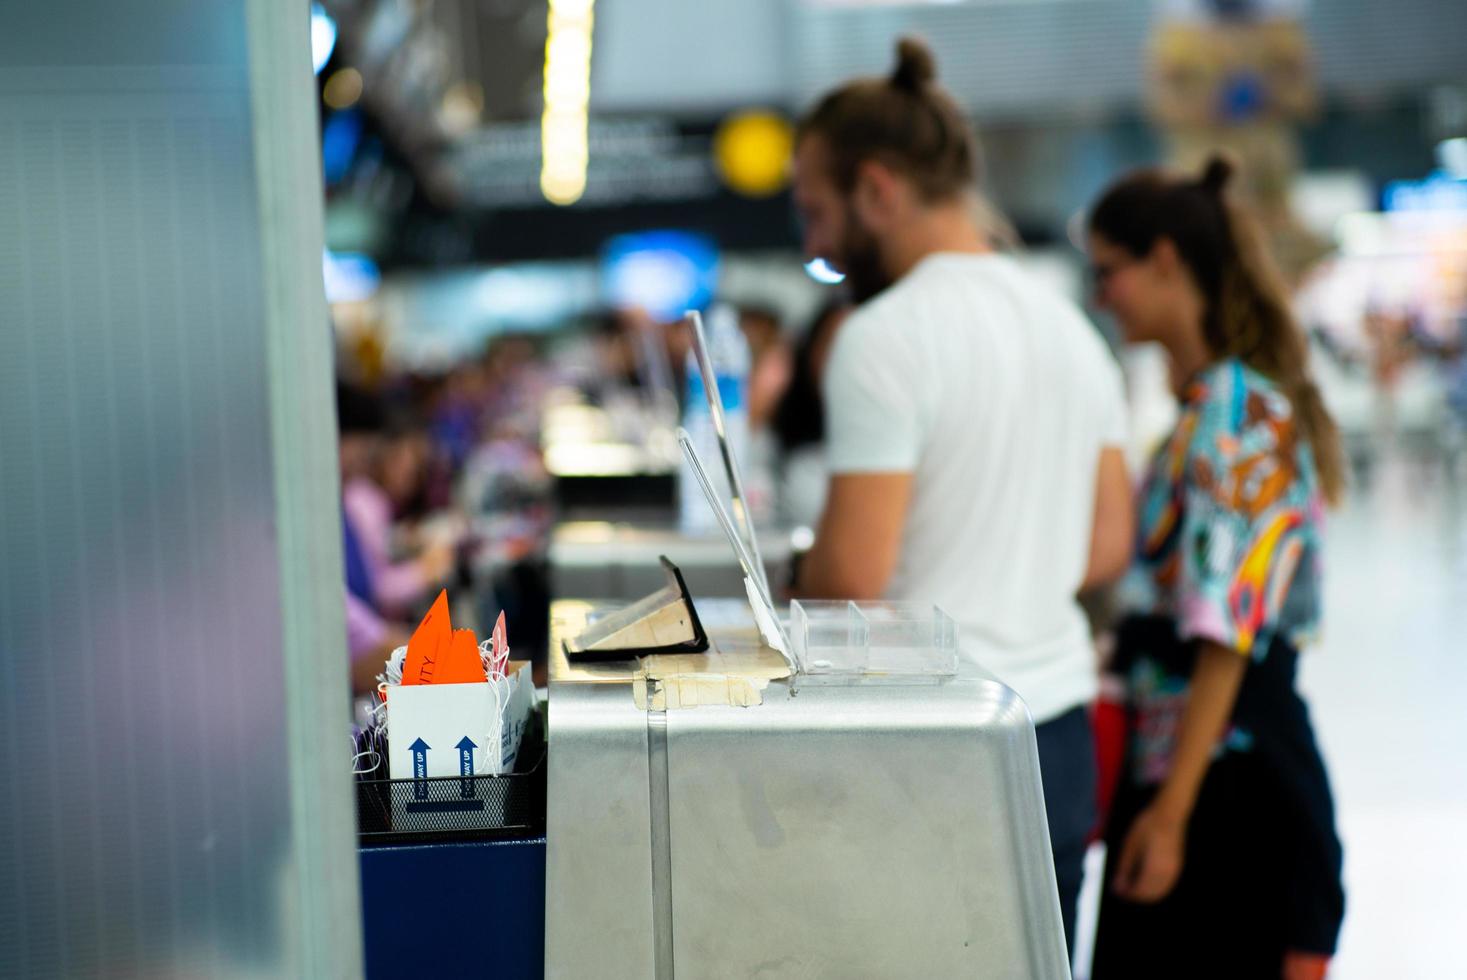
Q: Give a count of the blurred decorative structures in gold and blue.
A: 1